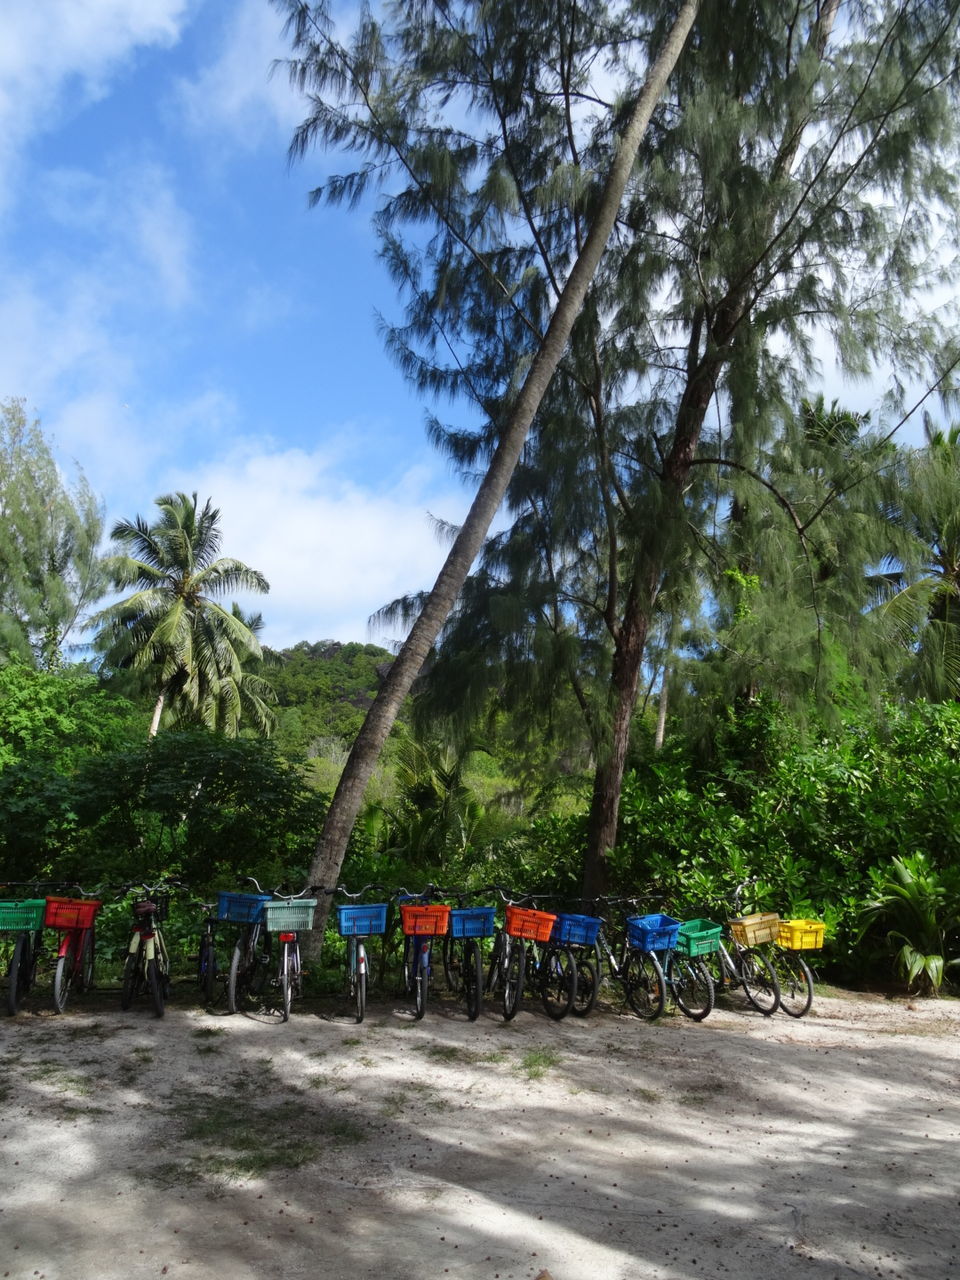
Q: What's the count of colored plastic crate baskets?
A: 13